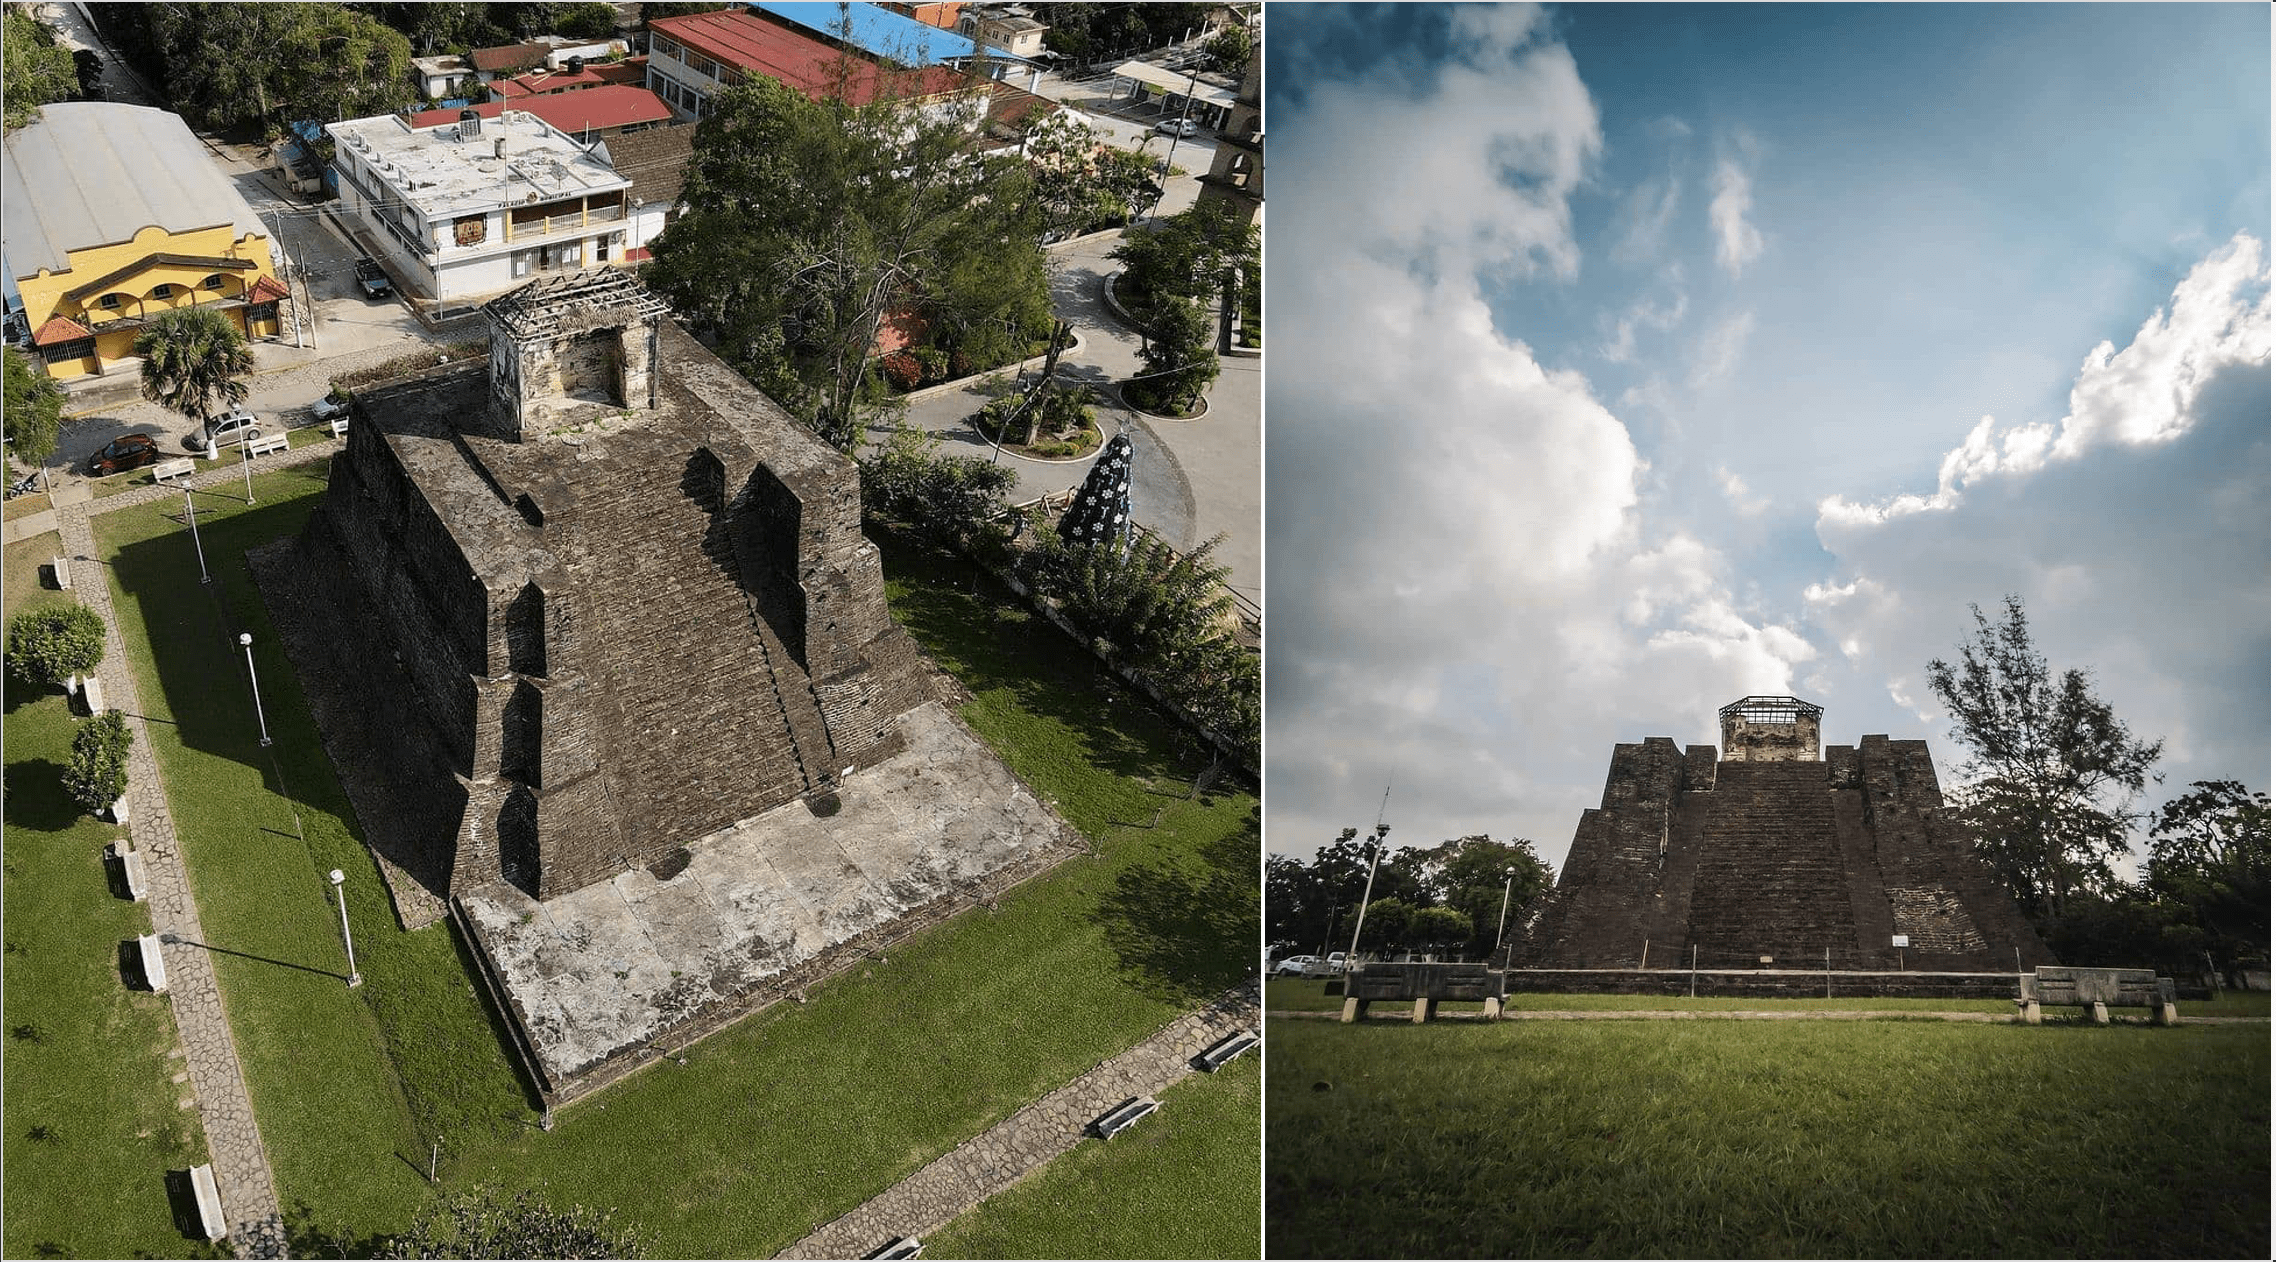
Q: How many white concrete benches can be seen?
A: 12